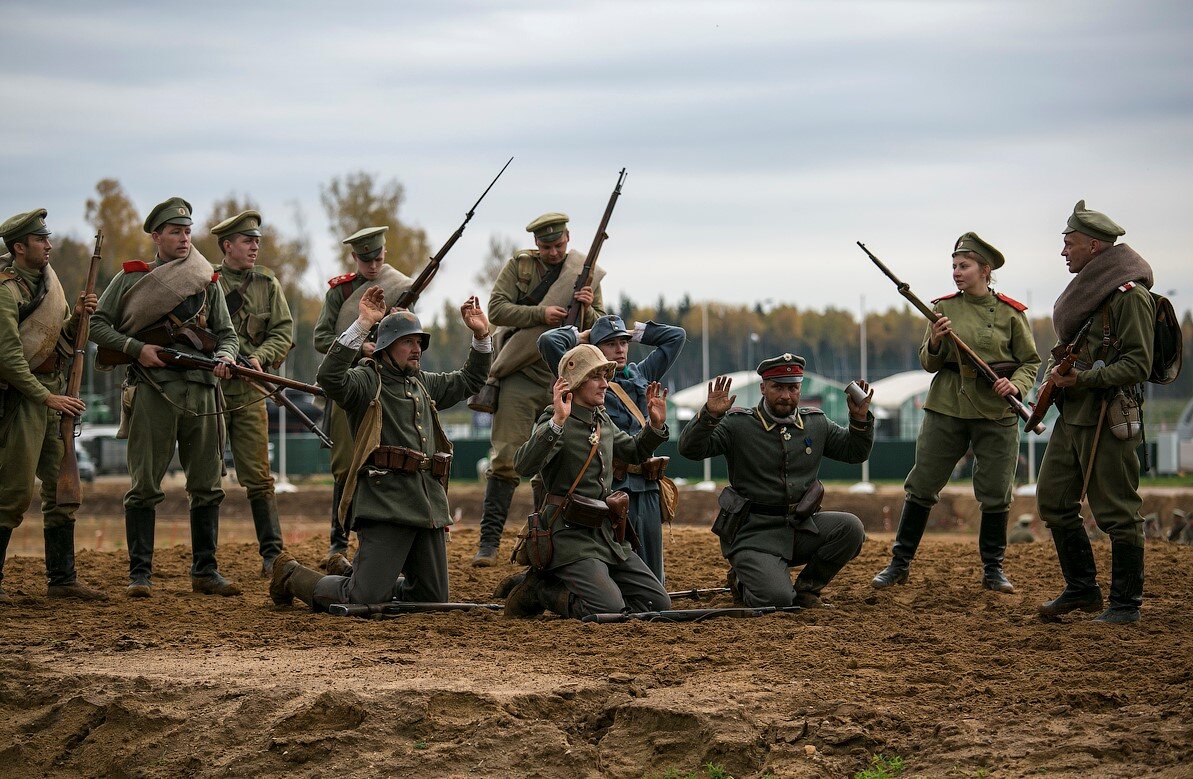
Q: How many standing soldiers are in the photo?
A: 7